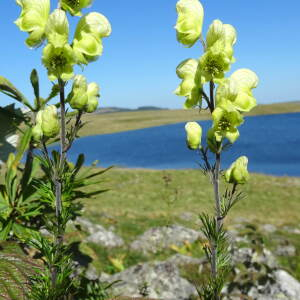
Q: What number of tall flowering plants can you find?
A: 2